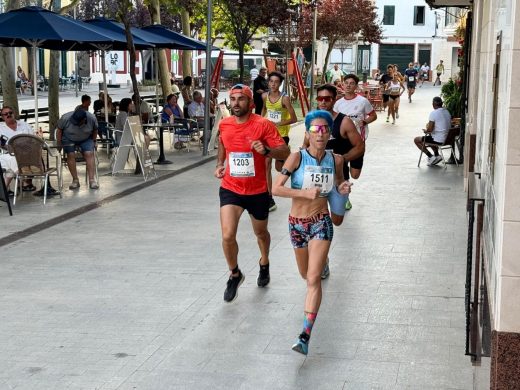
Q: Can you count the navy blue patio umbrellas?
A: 3